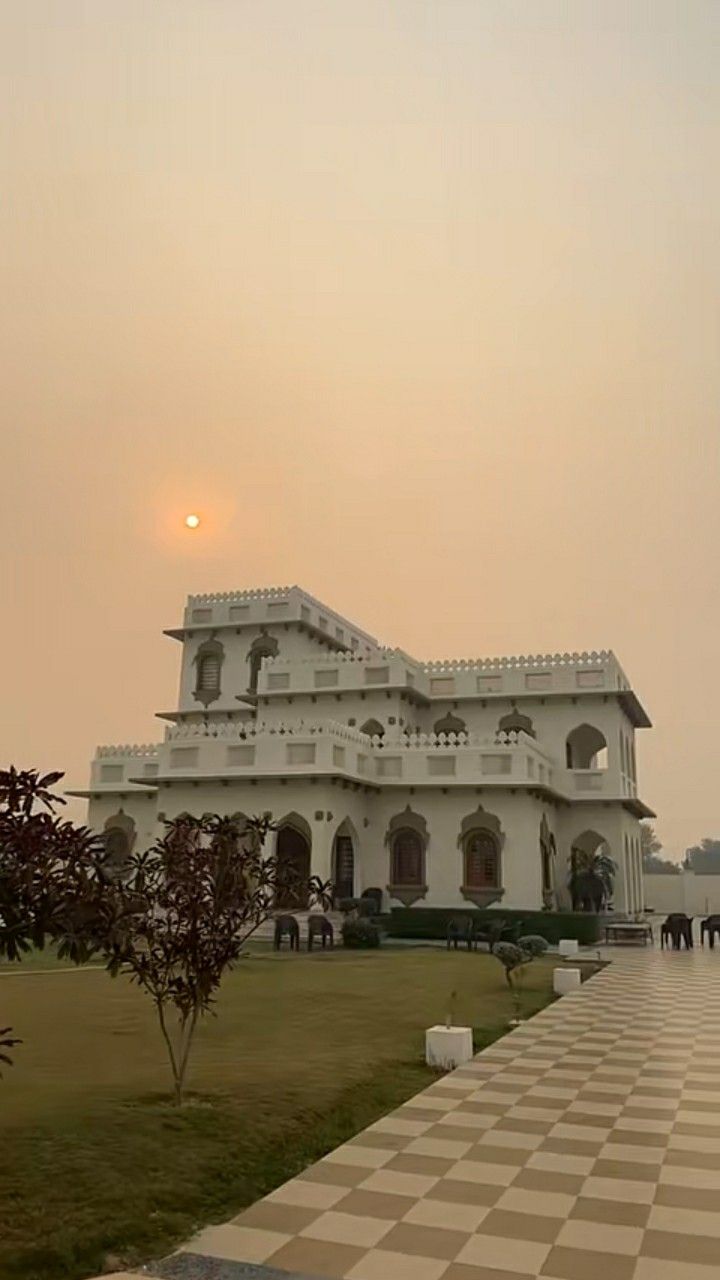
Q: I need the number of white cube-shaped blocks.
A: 3